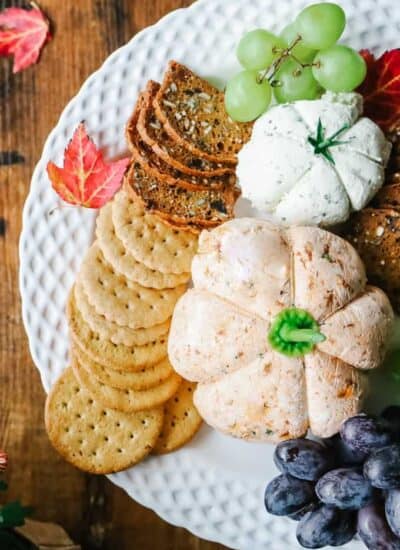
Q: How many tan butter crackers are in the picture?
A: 9